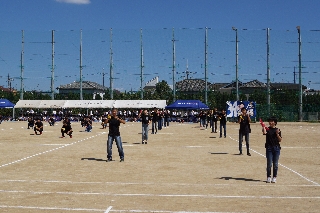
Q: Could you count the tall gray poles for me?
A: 10